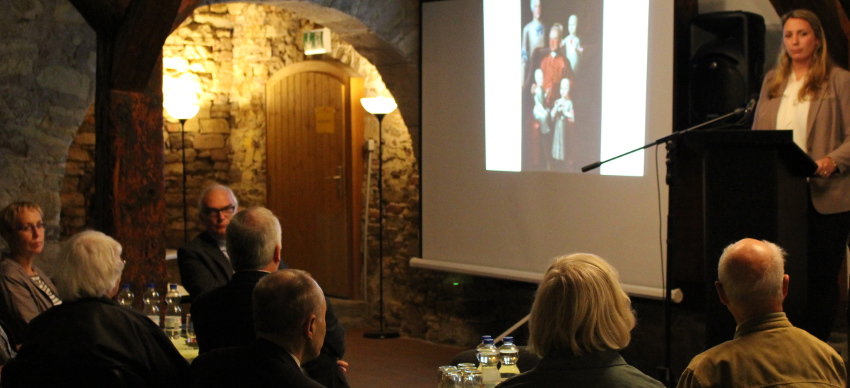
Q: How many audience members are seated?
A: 7